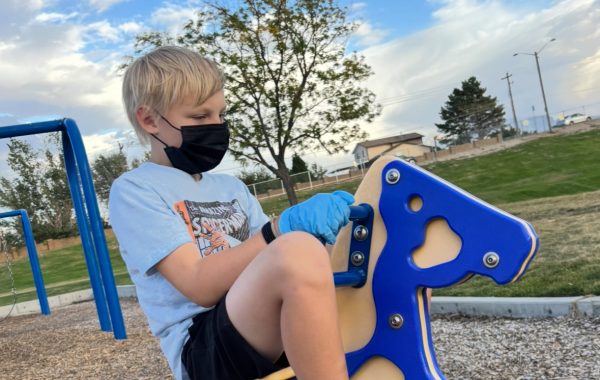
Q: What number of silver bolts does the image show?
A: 5